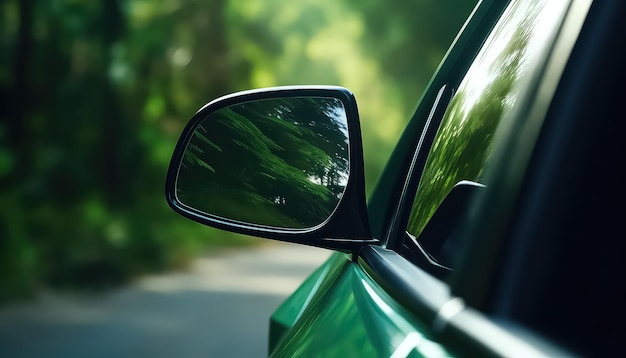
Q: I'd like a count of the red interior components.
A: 0